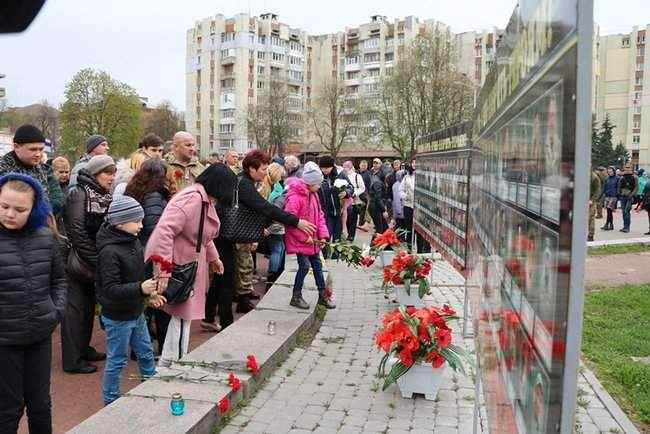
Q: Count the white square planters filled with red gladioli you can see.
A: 3